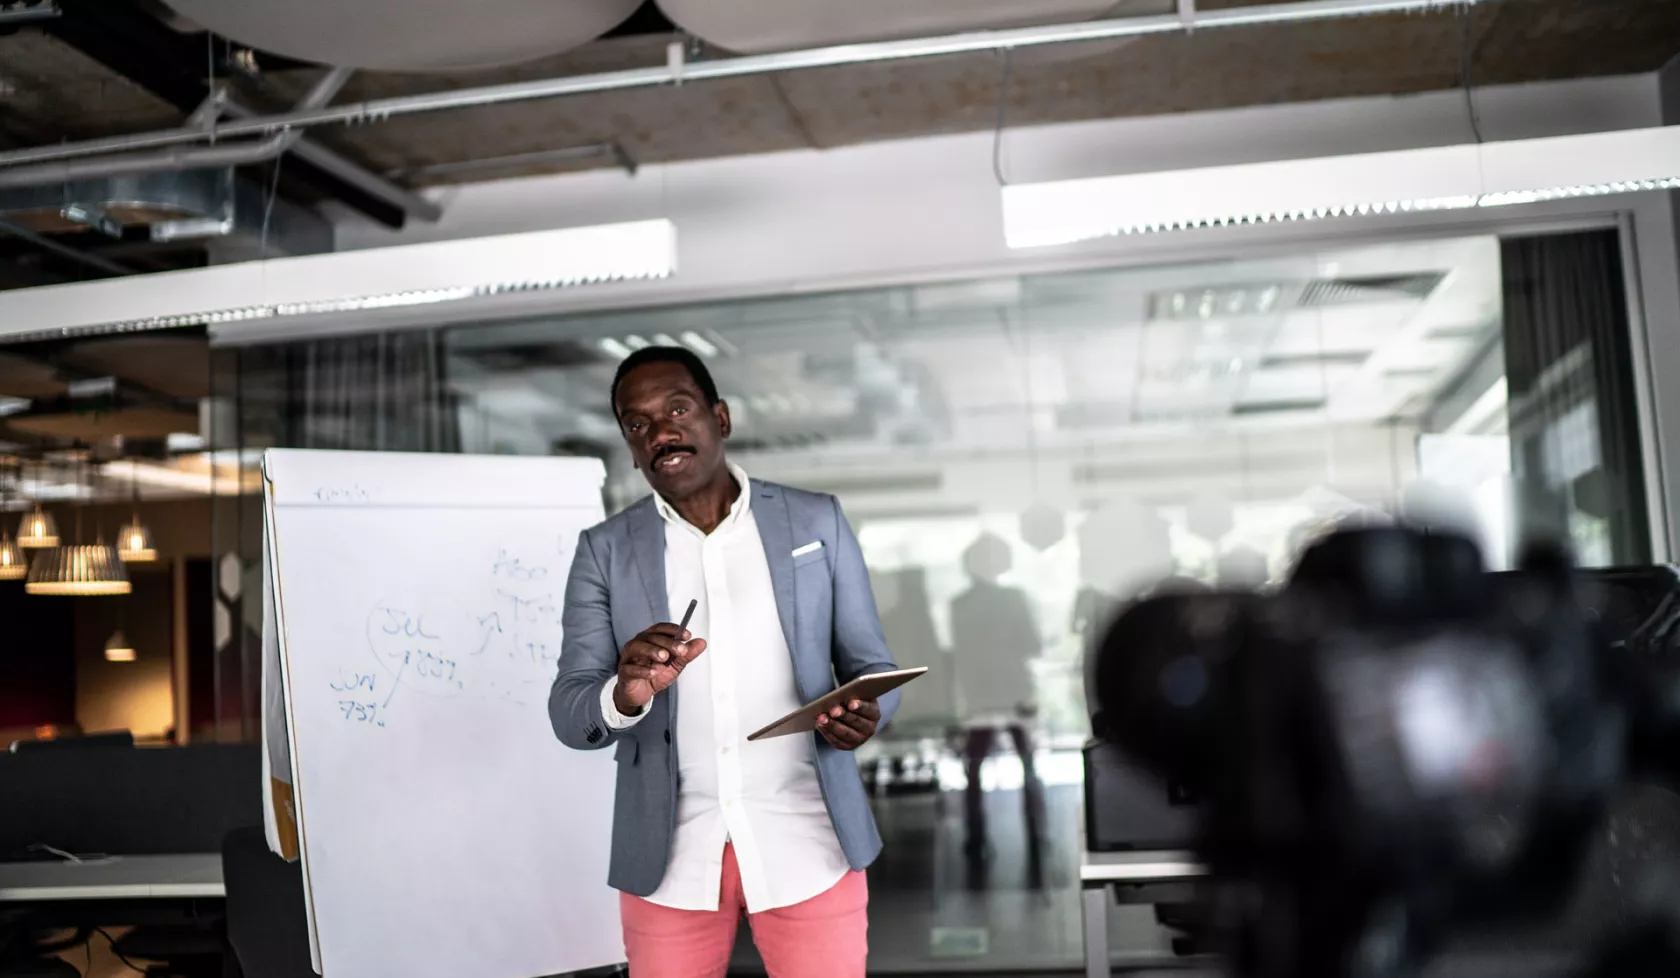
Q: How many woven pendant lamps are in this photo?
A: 5